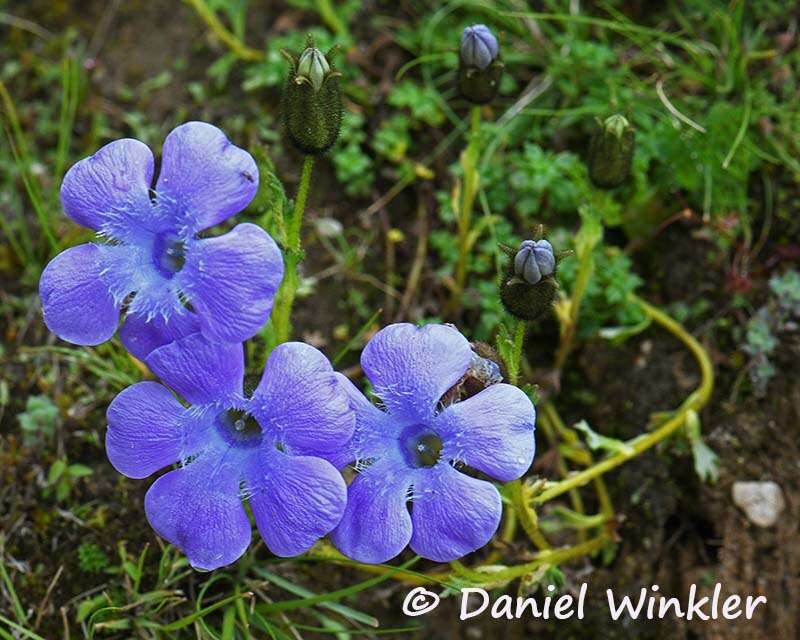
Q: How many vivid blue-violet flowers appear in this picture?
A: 3